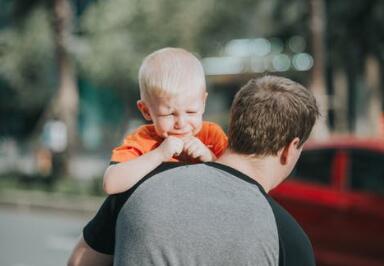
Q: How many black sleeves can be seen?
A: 2